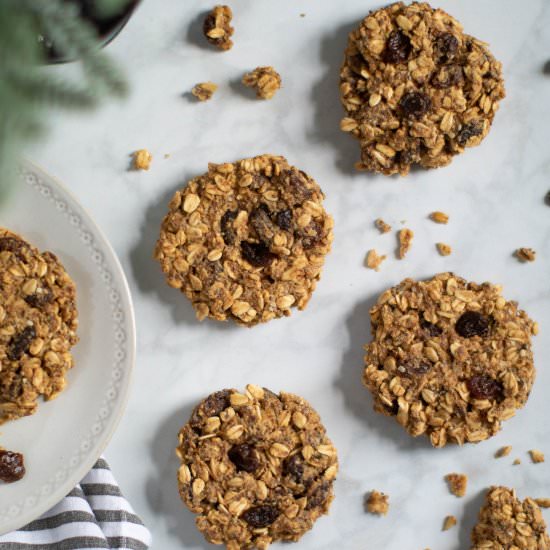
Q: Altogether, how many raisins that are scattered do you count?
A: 1